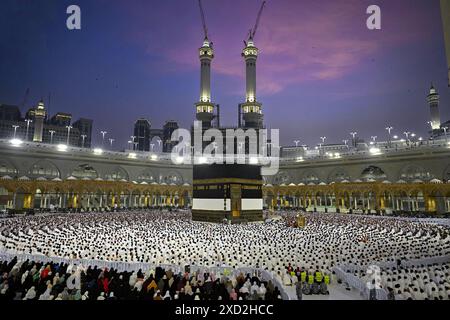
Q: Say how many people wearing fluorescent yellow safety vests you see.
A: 5